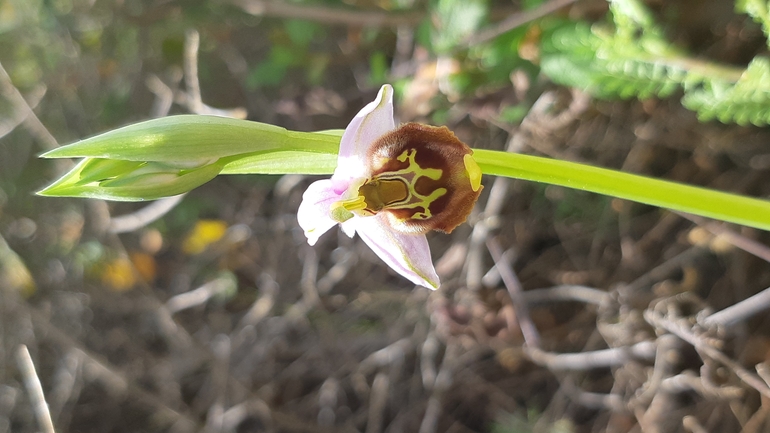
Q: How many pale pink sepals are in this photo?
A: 3